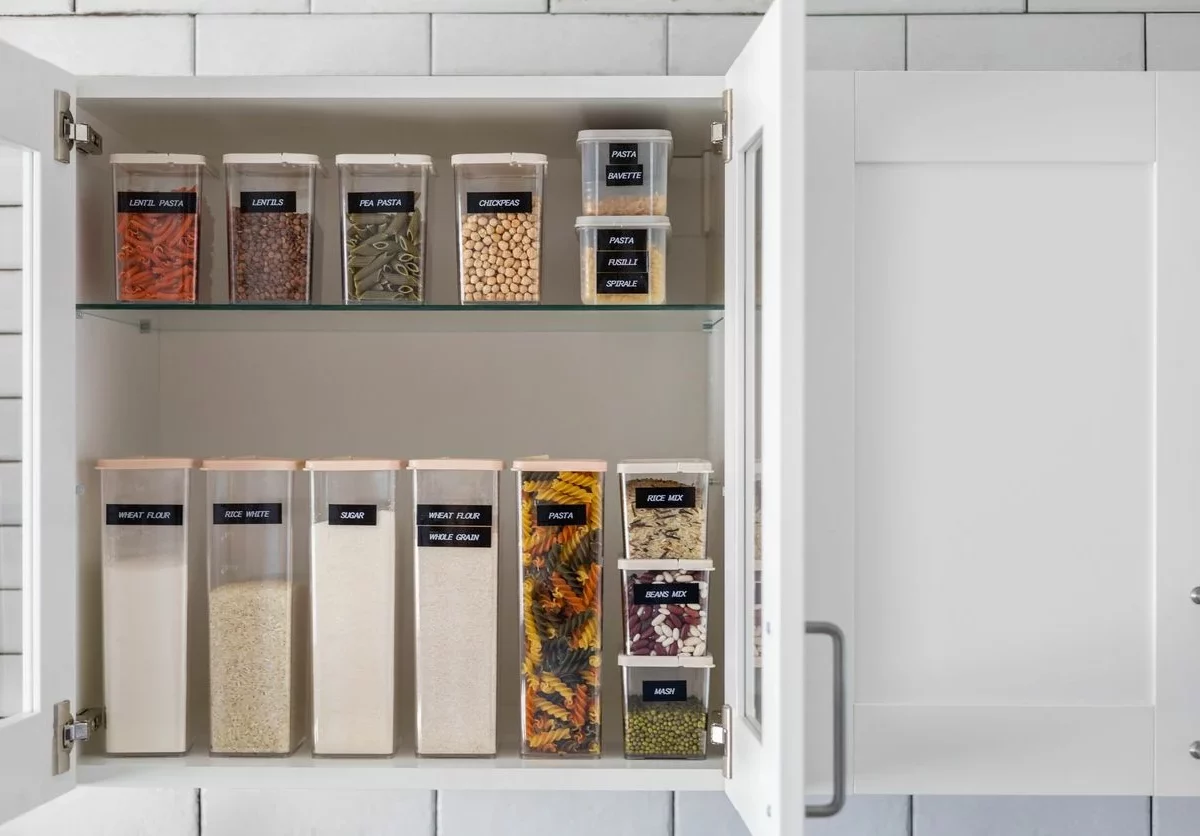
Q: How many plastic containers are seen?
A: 14